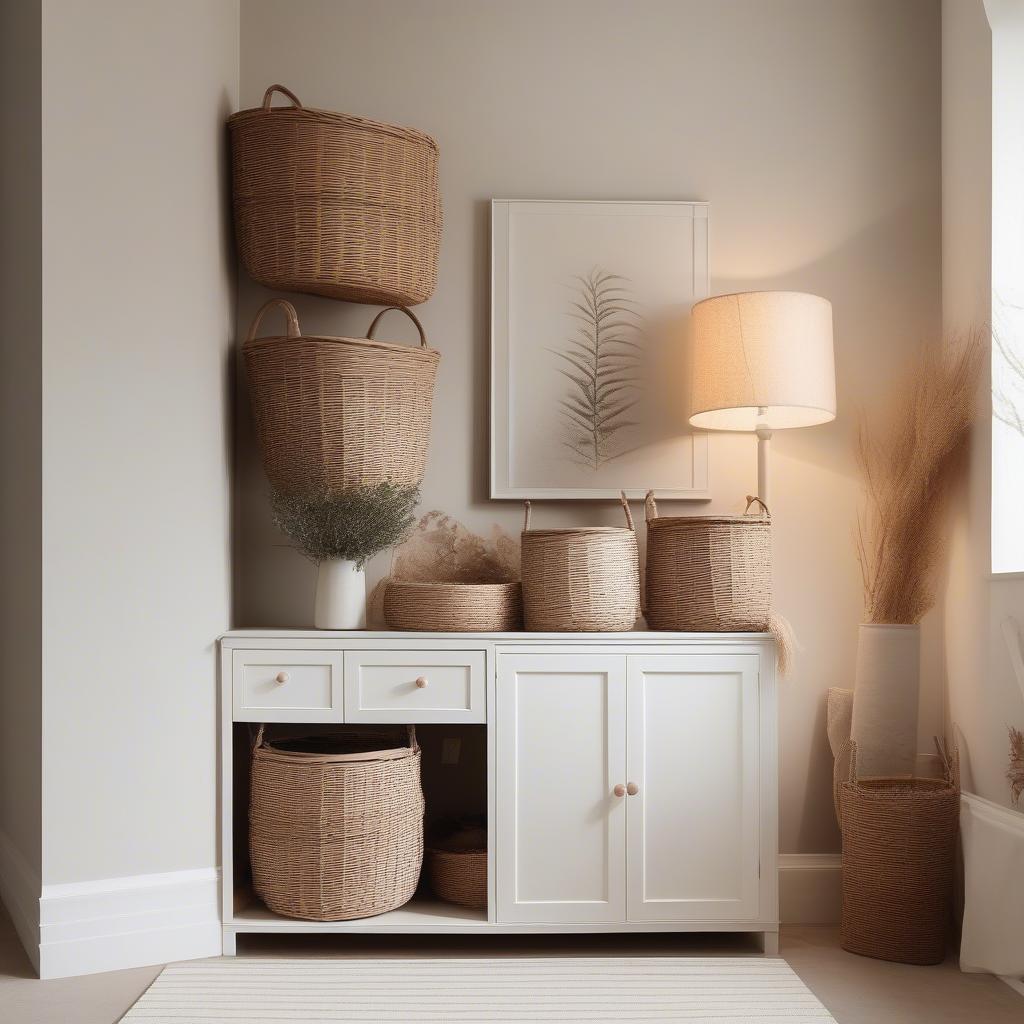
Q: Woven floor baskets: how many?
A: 1